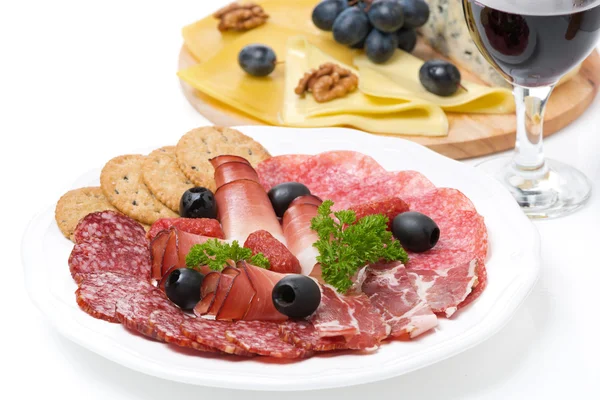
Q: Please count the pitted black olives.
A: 5